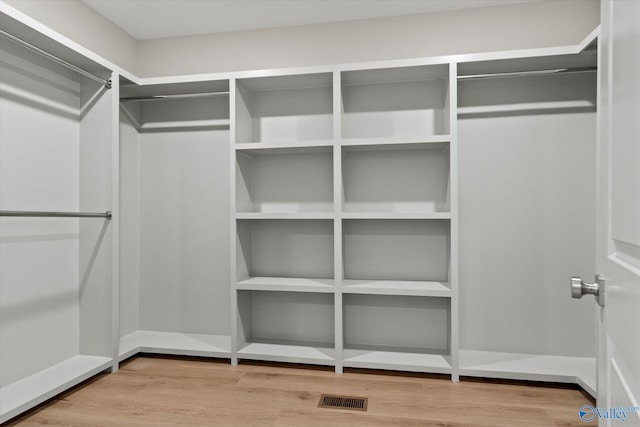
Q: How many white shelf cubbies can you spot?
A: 8